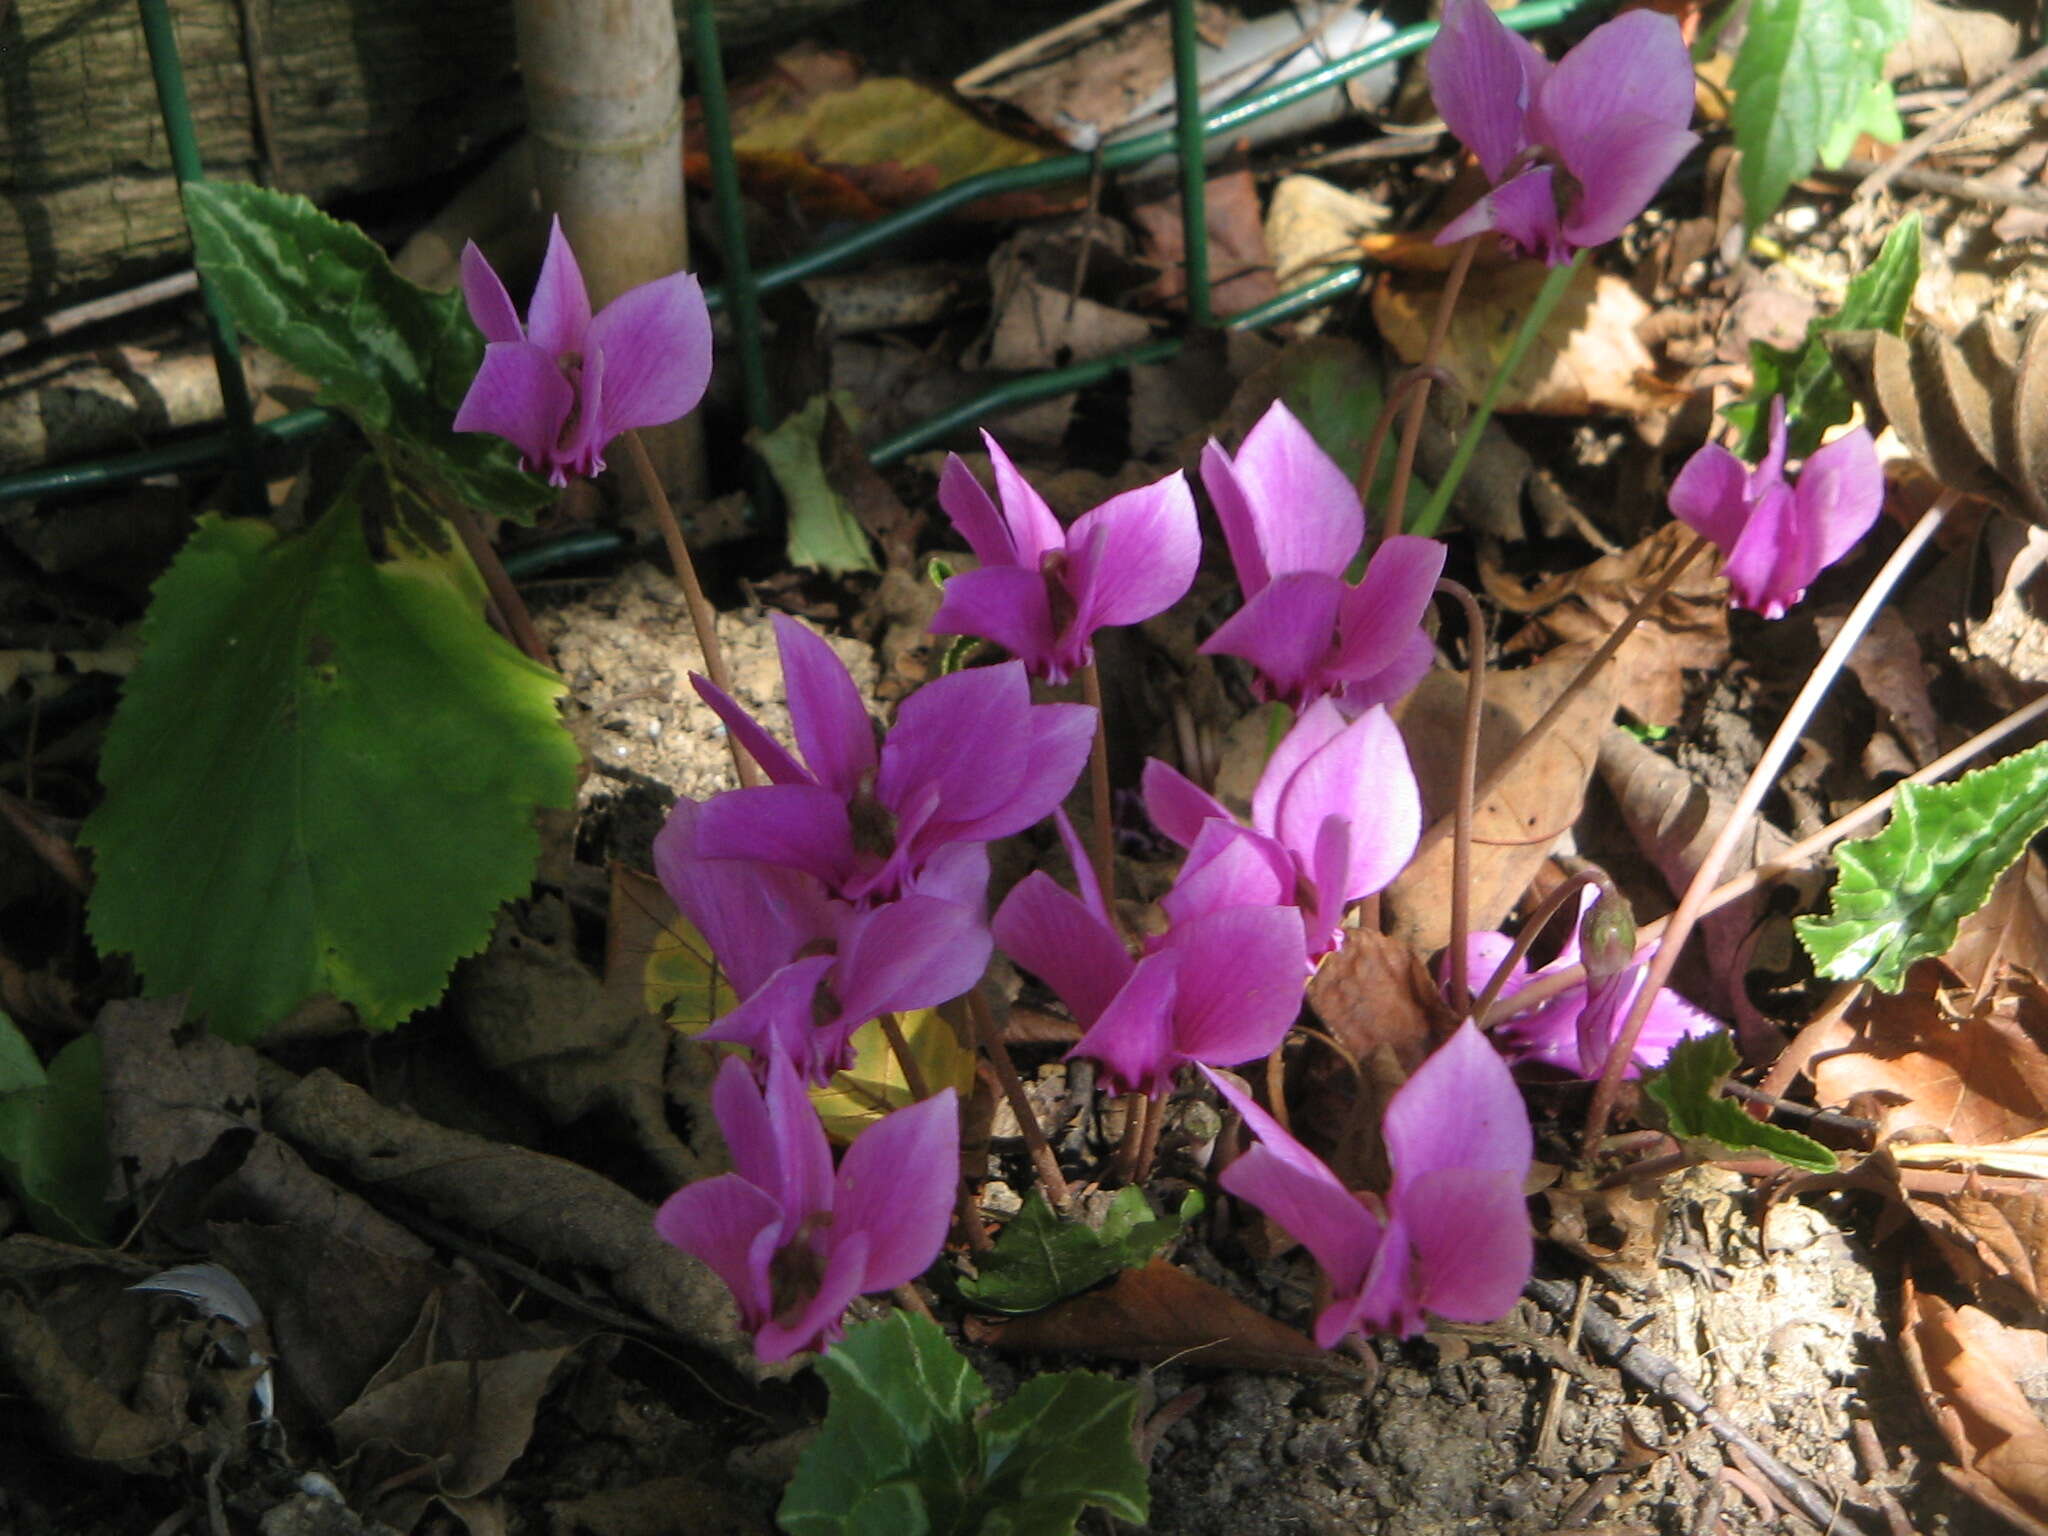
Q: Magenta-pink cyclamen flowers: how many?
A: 12